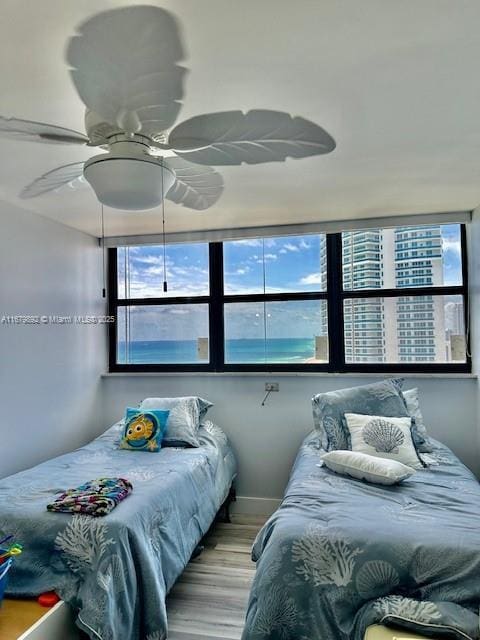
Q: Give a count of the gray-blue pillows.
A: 2